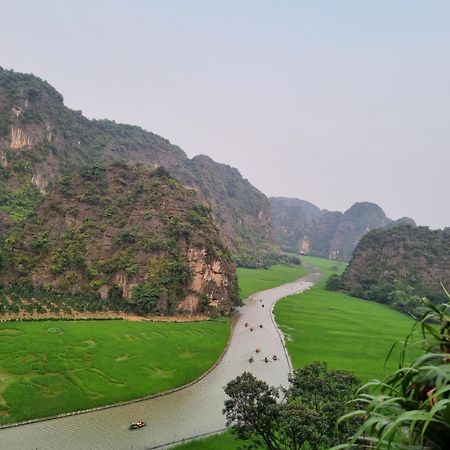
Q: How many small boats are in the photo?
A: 10